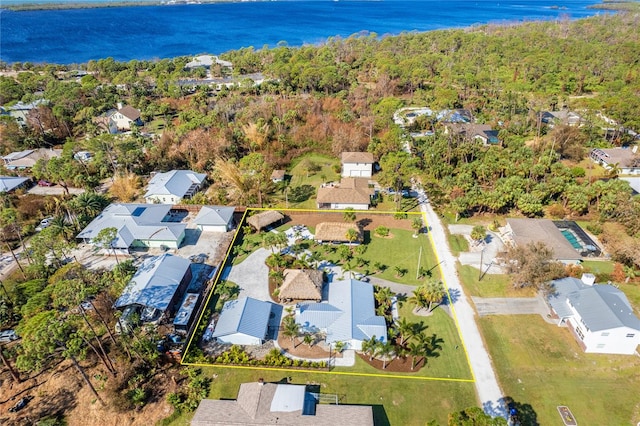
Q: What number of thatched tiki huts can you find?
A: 3